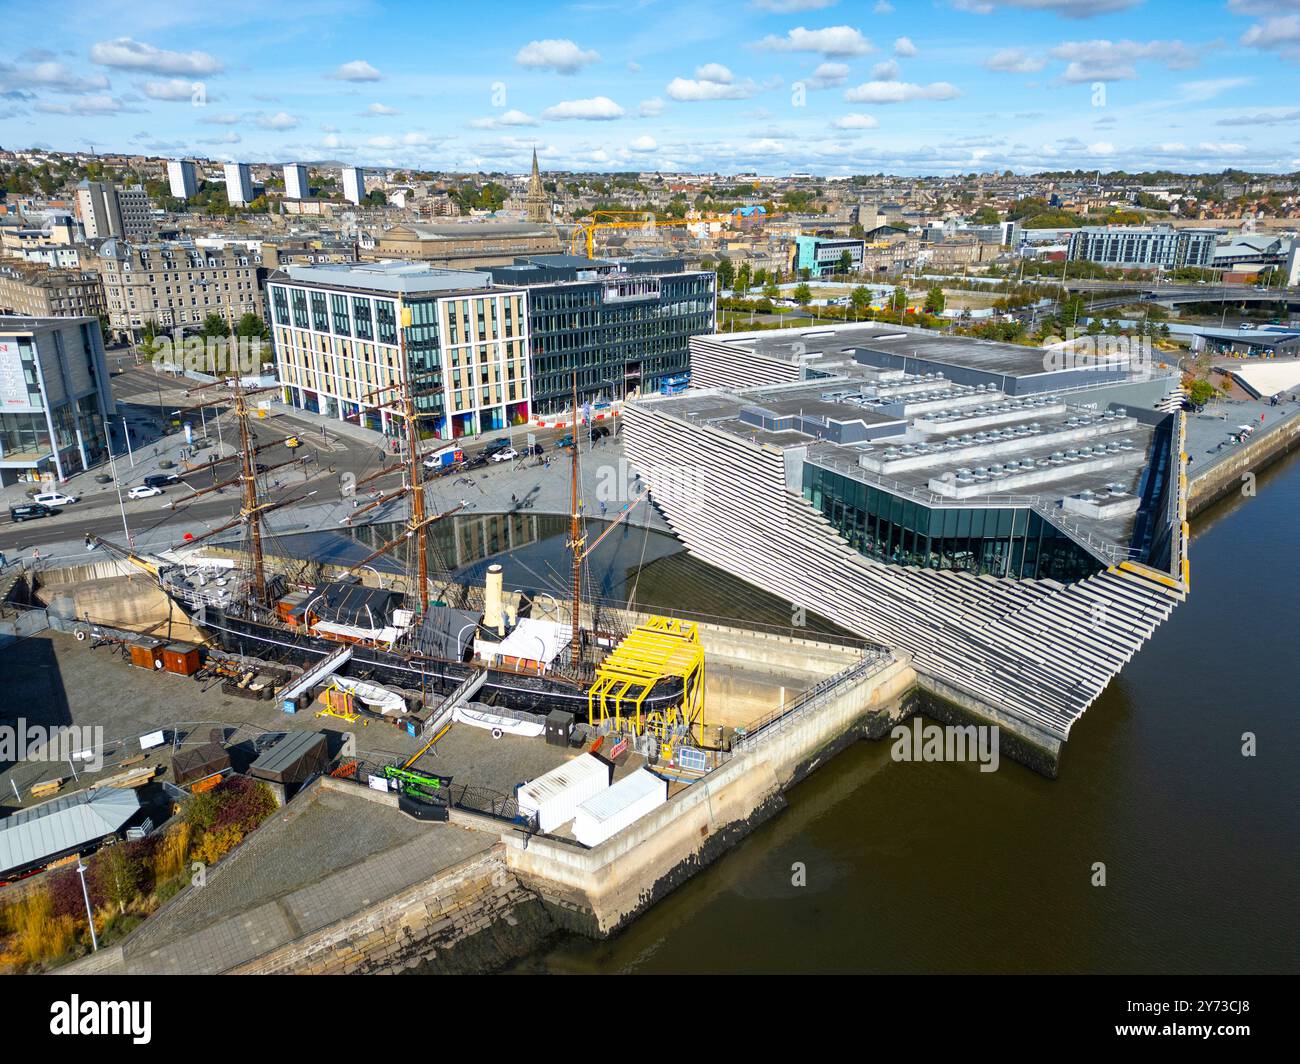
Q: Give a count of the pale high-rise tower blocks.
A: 4